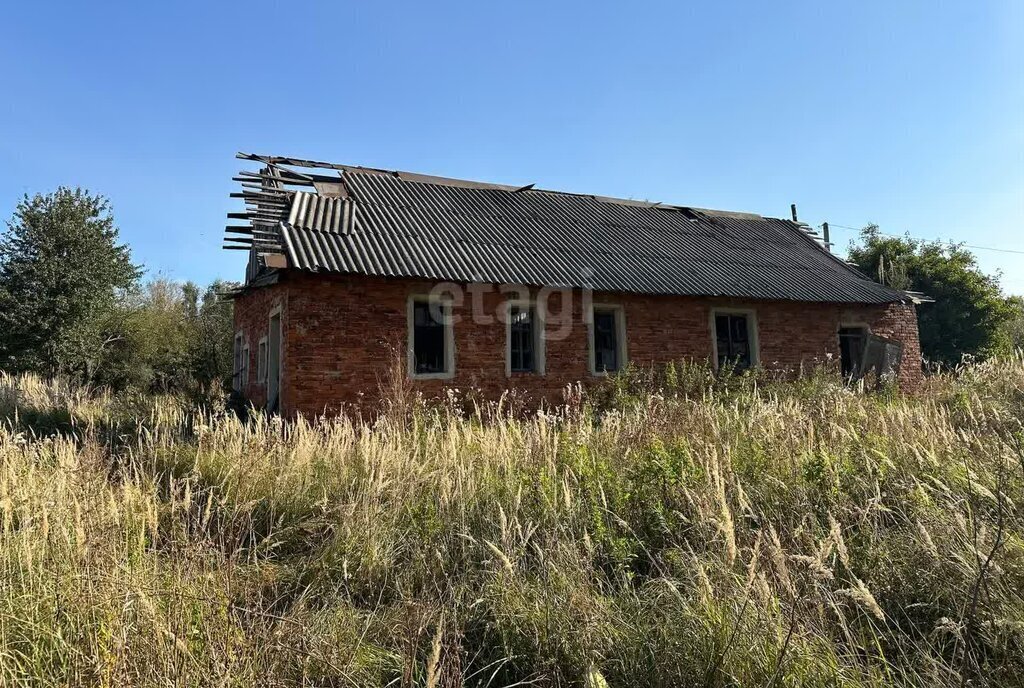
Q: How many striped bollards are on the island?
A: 0